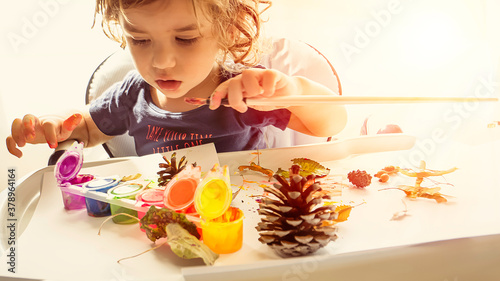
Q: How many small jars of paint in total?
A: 6